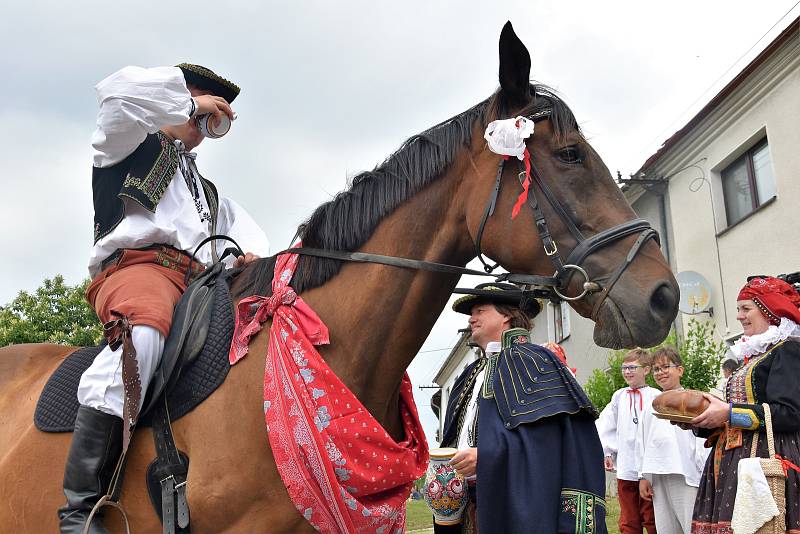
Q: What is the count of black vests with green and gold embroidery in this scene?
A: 1